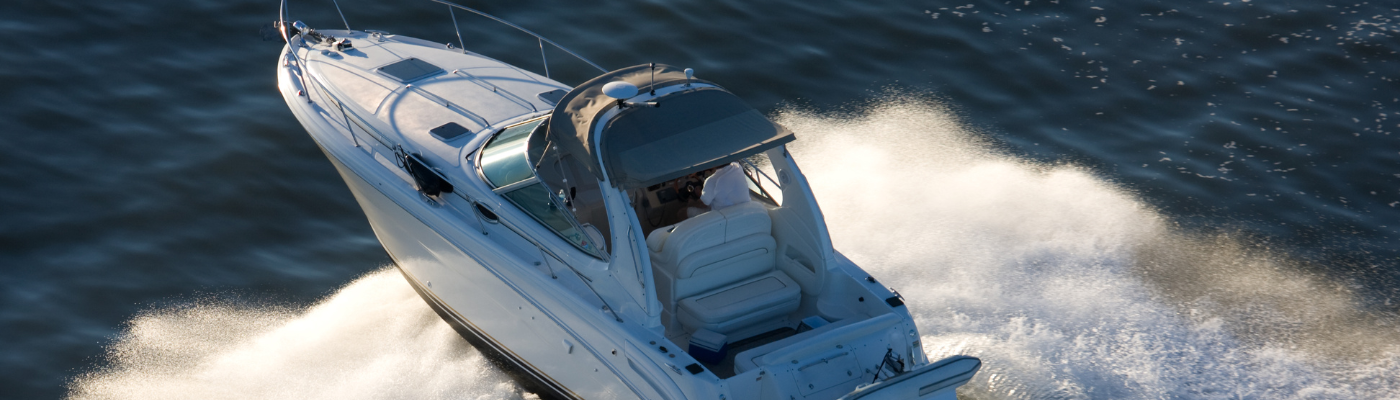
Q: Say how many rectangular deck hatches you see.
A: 3